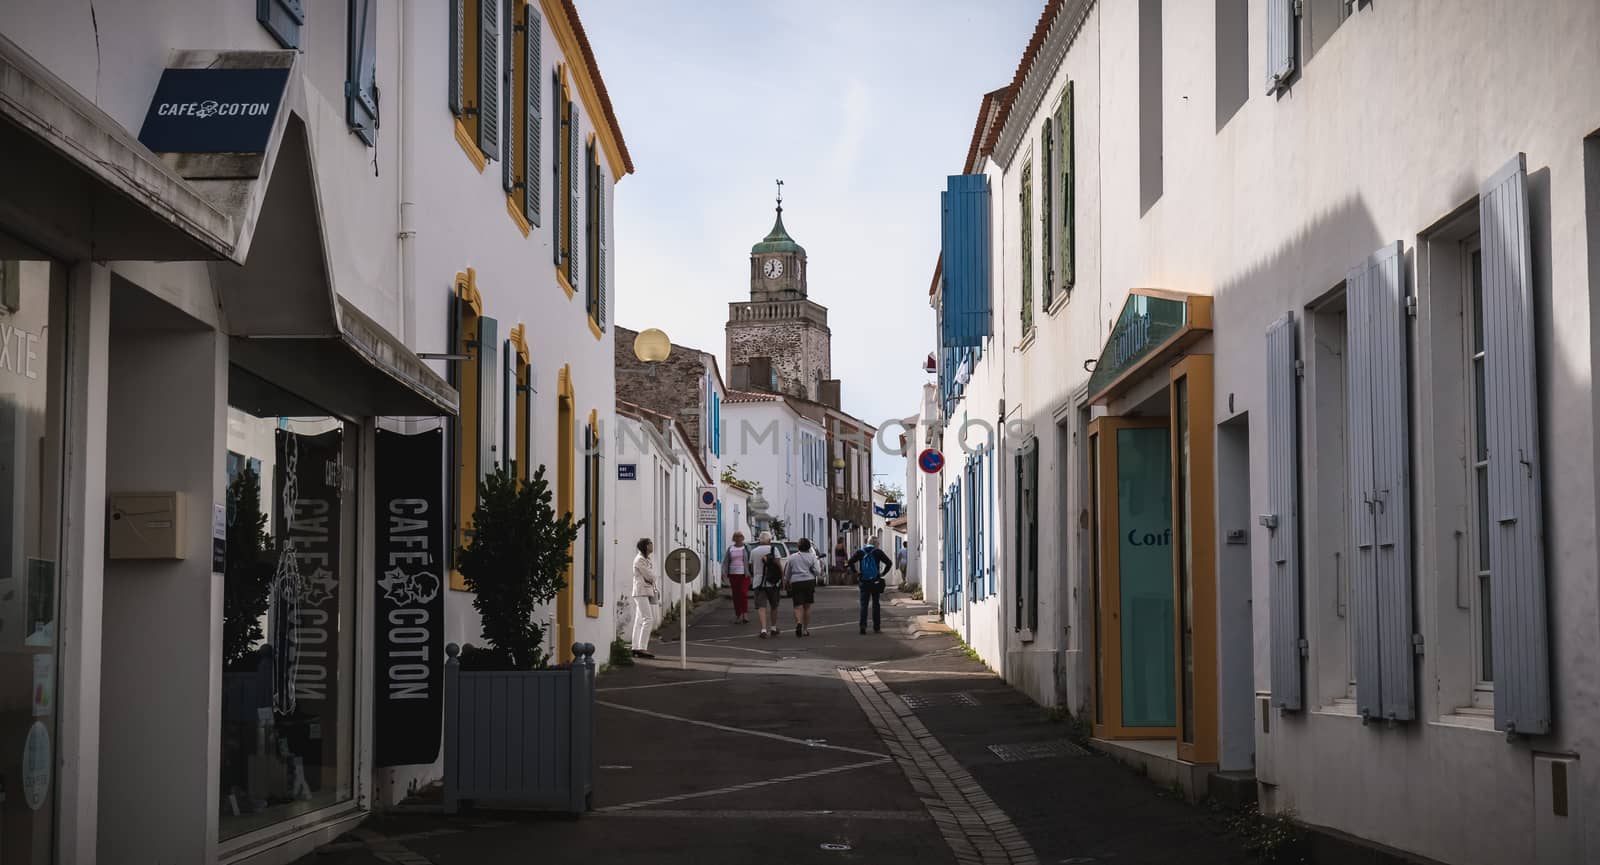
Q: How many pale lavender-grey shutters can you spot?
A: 5